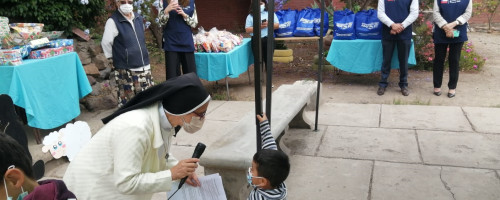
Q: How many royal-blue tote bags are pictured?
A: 5